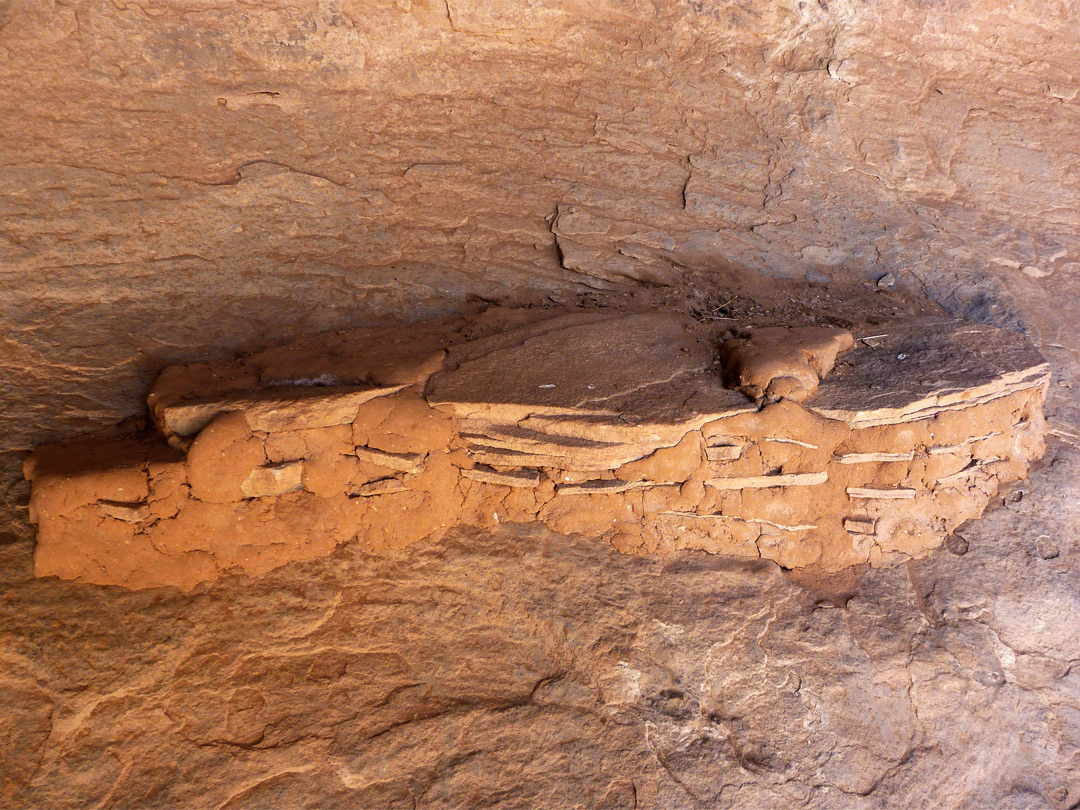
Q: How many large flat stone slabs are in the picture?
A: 3